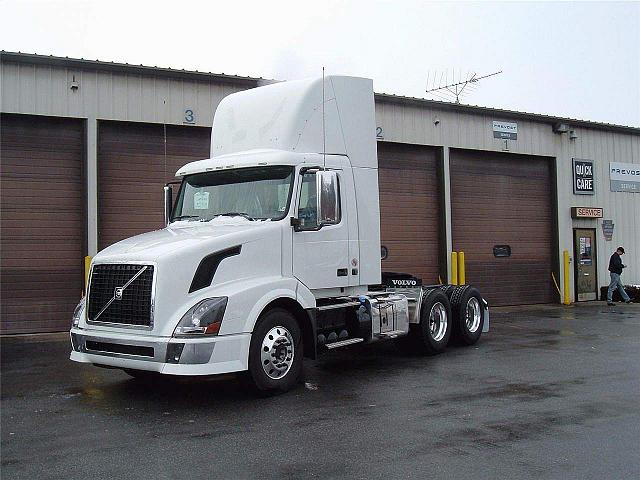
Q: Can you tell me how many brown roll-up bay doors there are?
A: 4